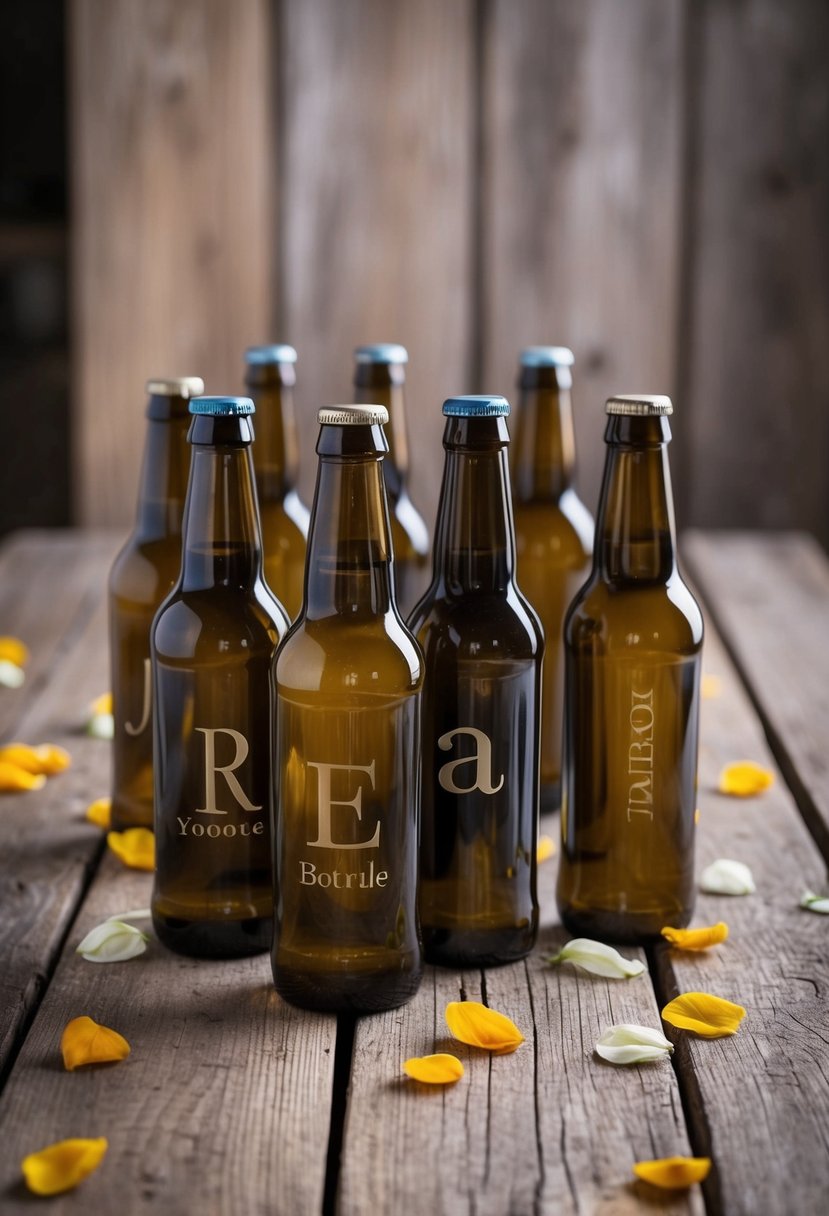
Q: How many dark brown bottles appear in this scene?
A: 8